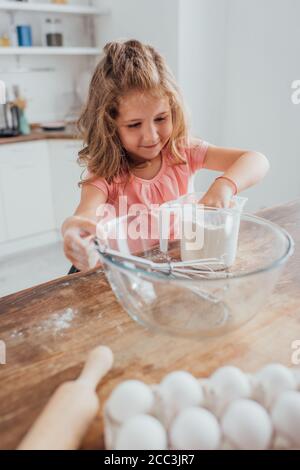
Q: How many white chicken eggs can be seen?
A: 8